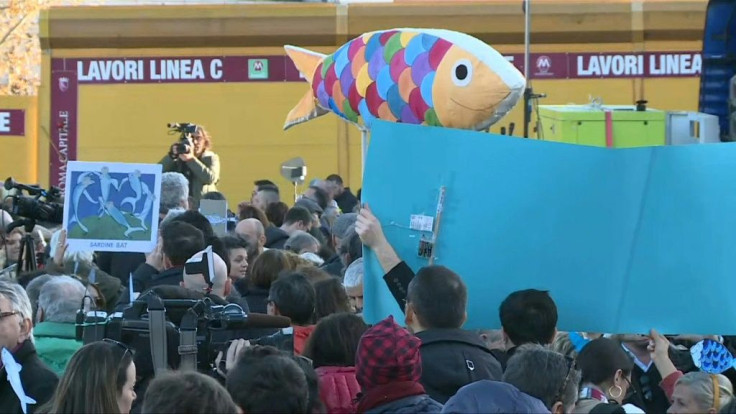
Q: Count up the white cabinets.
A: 1